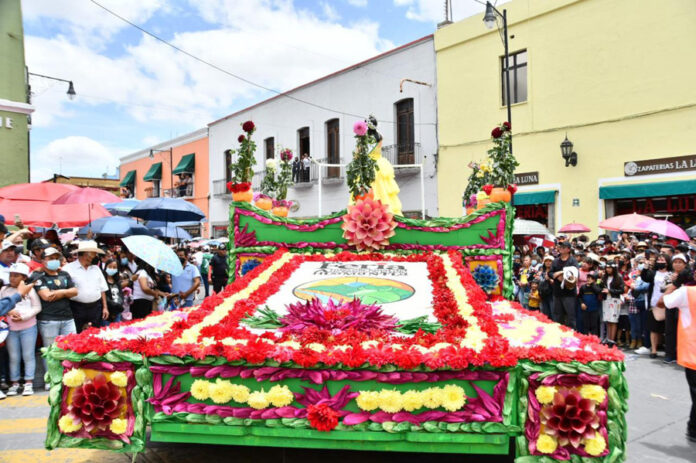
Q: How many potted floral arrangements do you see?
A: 7